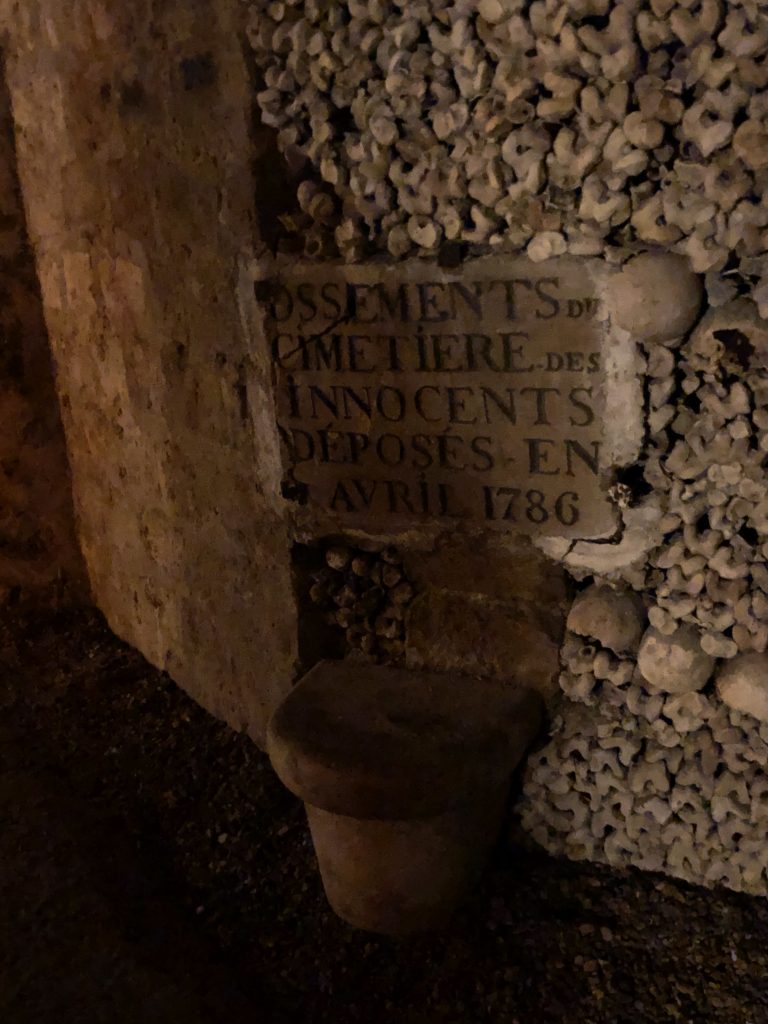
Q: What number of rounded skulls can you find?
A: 5